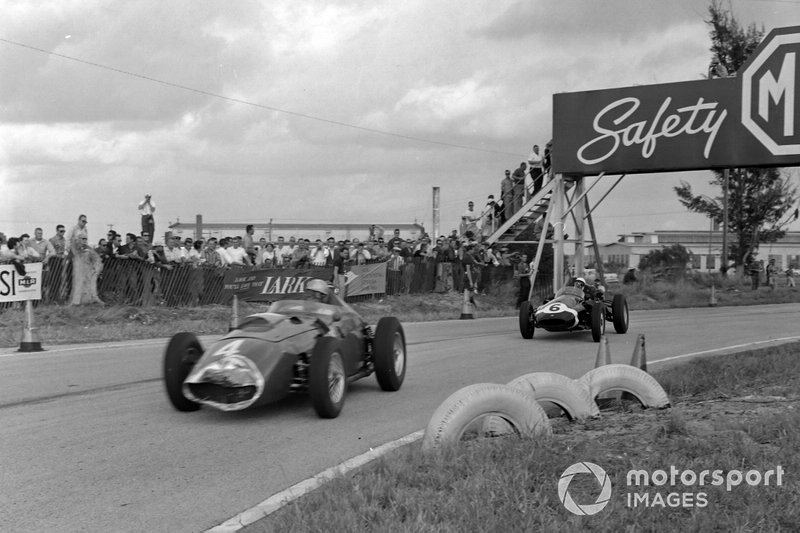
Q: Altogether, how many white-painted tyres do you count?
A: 3